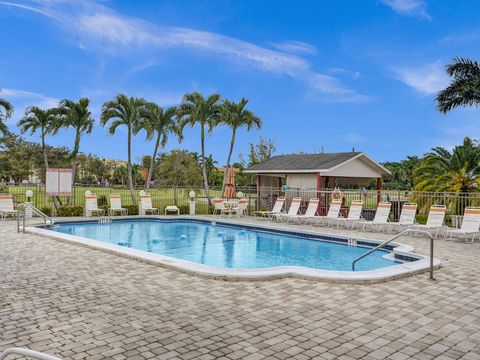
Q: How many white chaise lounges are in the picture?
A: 13